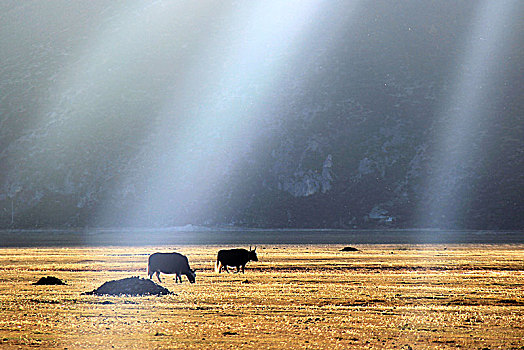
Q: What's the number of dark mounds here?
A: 3